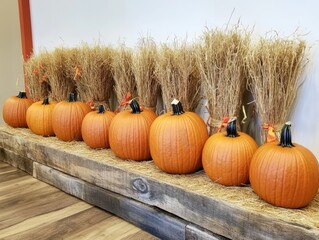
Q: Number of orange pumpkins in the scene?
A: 8